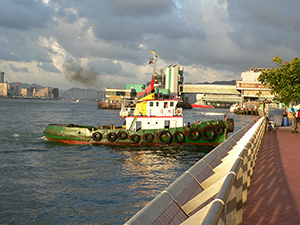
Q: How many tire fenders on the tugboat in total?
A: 11